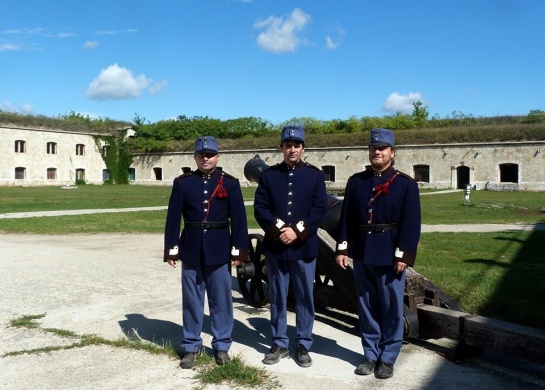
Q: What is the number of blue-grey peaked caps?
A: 3